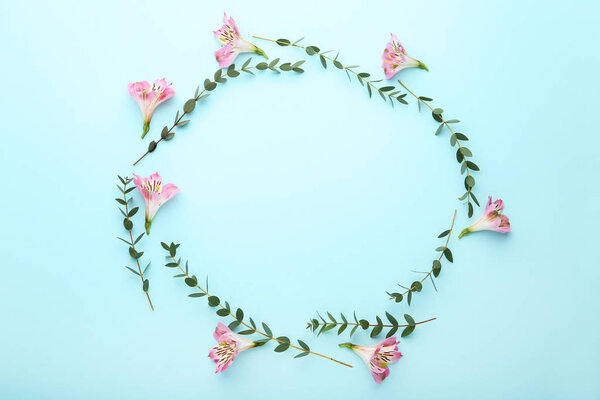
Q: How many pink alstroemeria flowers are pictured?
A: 7